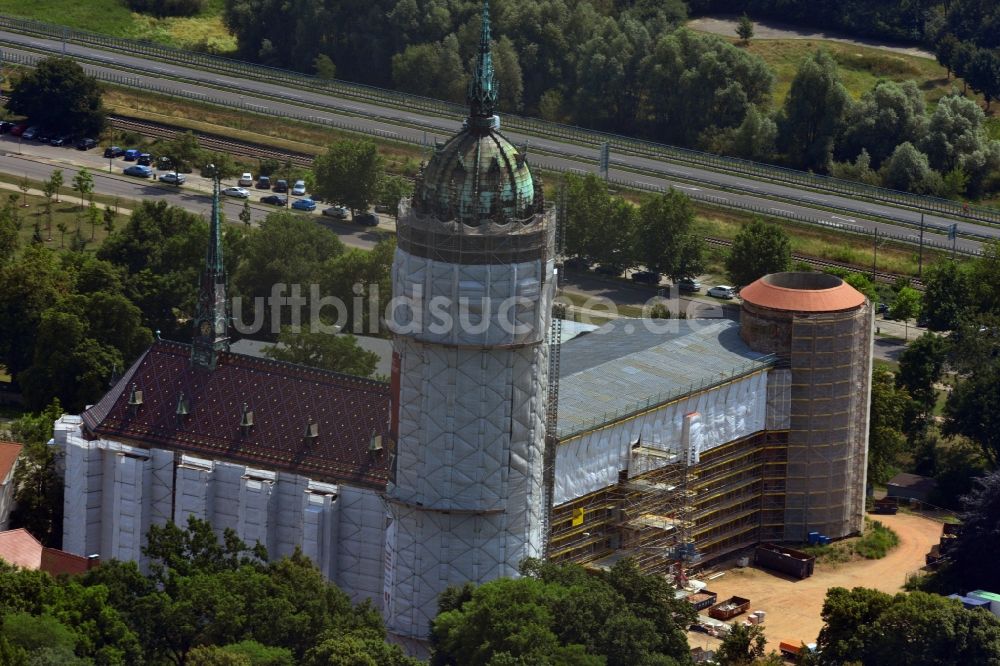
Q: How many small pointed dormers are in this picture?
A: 5